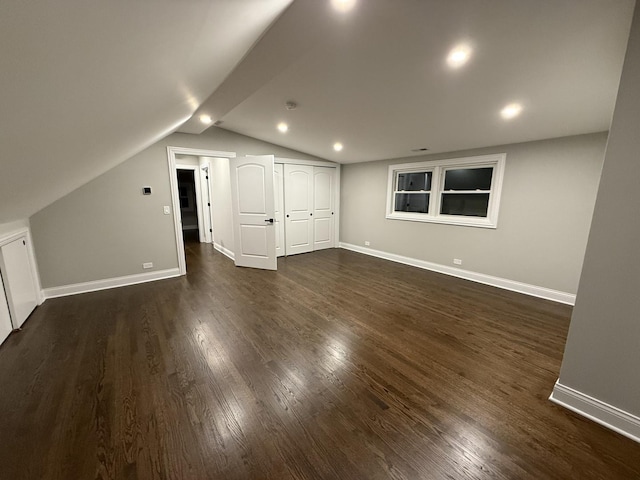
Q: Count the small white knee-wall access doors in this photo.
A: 2